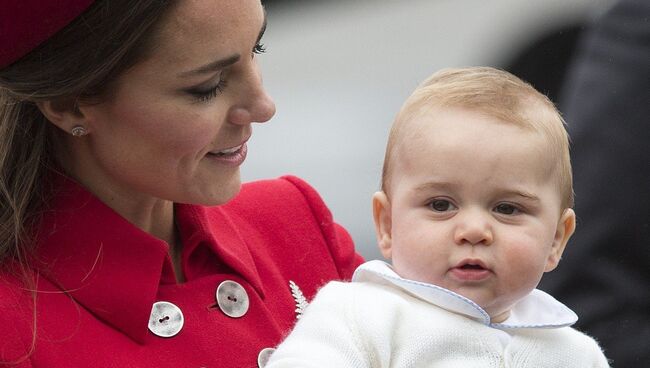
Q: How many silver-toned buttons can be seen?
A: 3